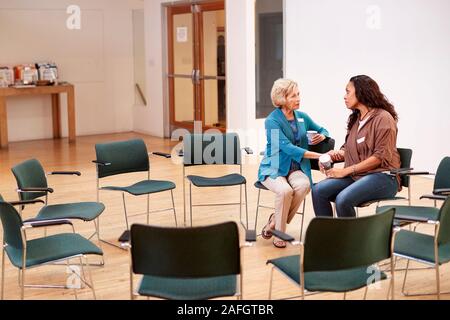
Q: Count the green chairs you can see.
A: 10